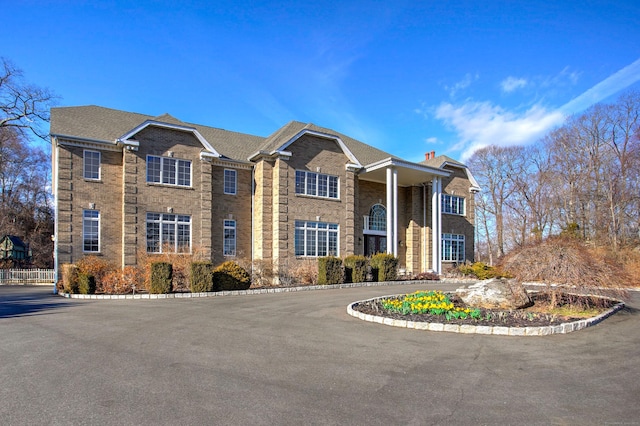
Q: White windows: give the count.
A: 11